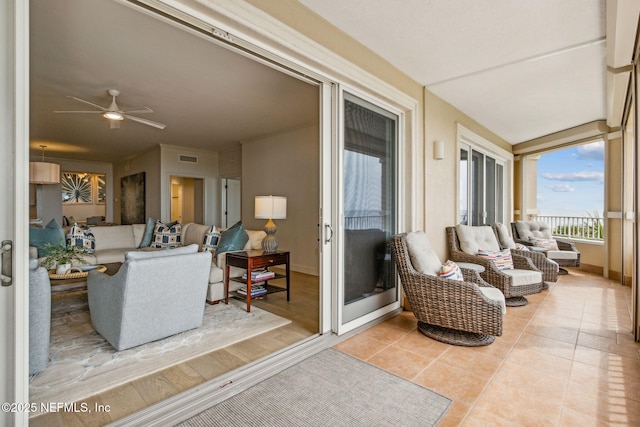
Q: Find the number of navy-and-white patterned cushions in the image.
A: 3